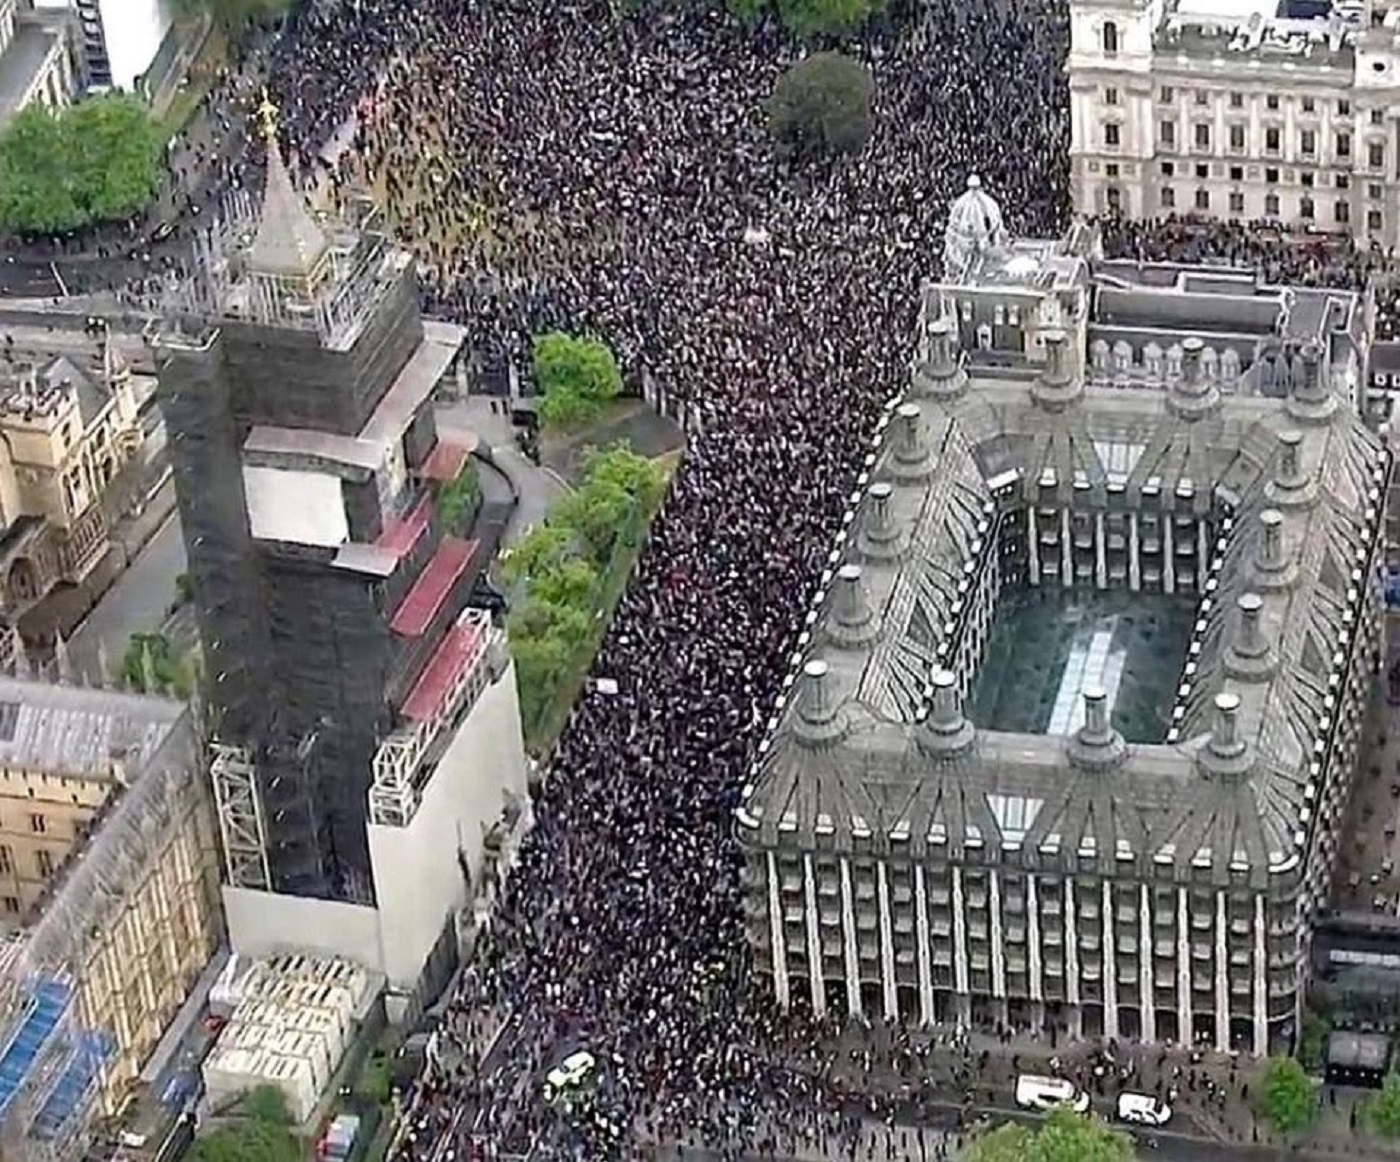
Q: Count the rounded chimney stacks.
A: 14